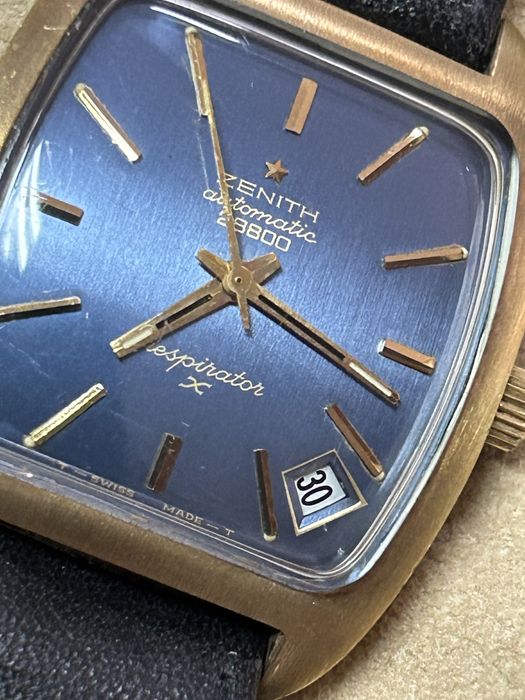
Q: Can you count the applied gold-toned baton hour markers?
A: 12